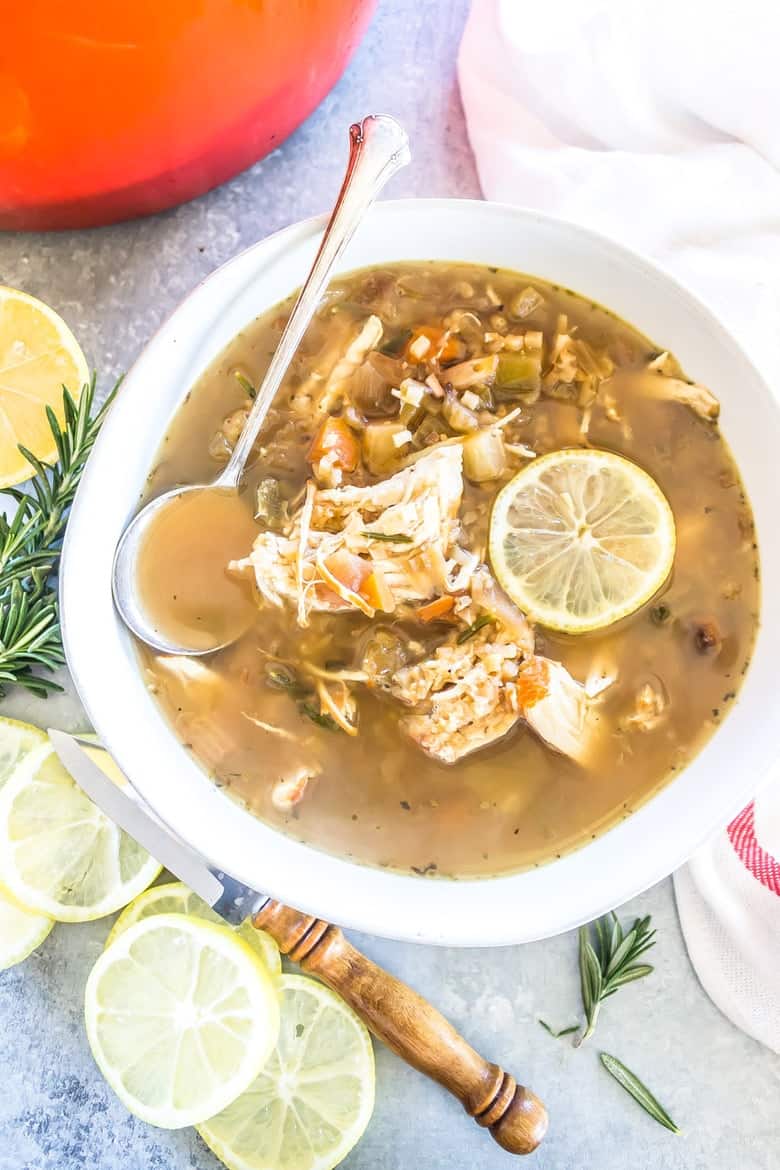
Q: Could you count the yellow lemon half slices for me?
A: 1